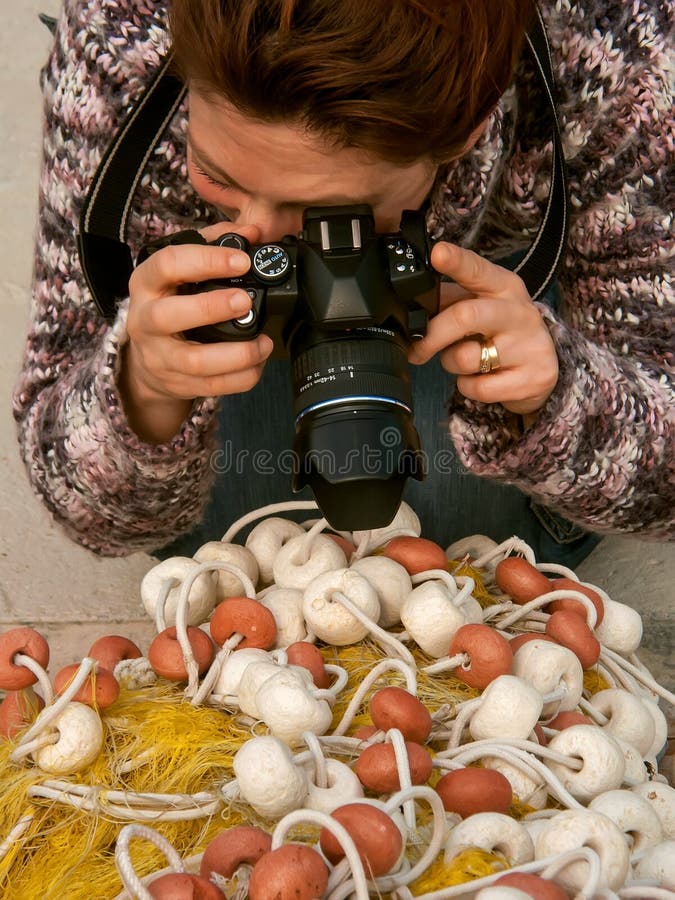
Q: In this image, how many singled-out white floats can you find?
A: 1